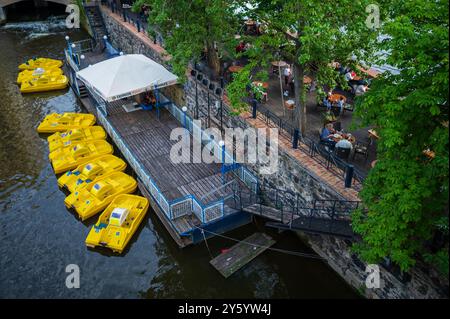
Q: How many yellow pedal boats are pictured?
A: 9